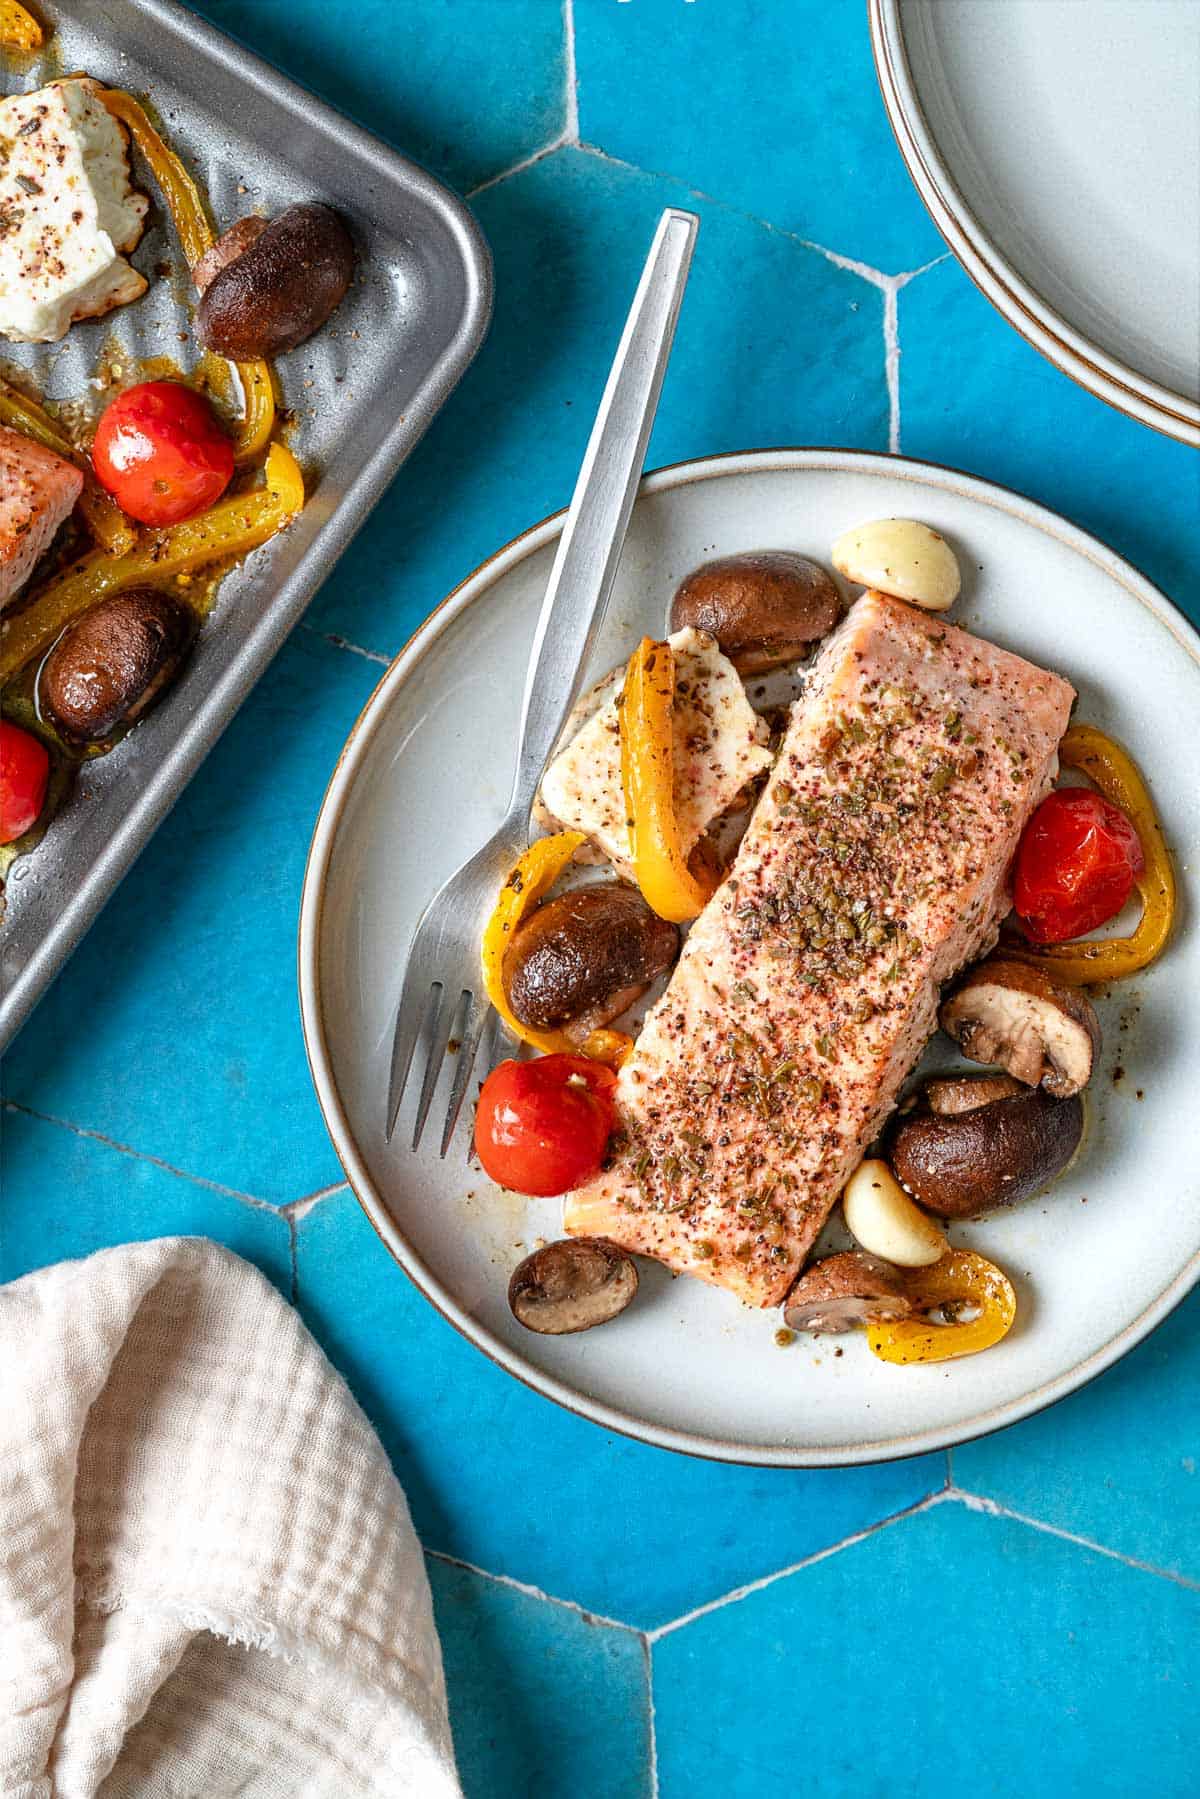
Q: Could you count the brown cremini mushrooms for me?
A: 8